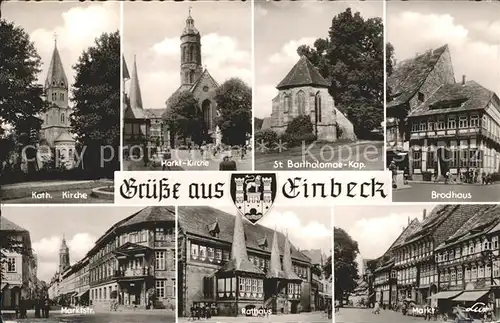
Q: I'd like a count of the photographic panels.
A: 7